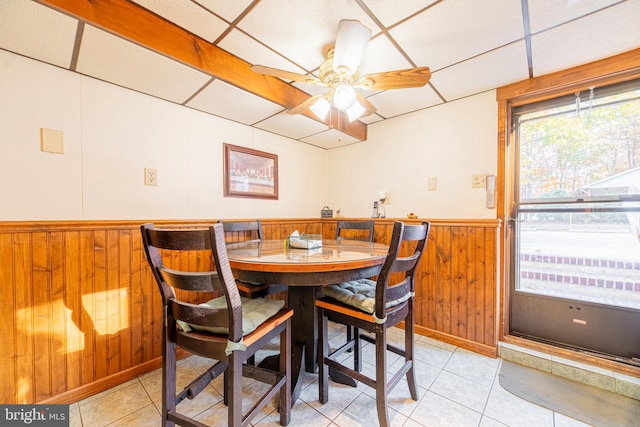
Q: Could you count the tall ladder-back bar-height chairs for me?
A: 4